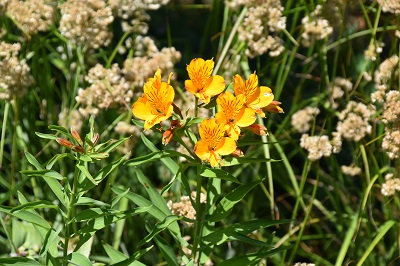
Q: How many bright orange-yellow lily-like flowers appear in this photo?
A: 5